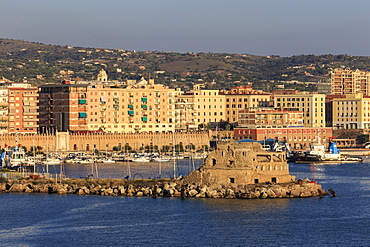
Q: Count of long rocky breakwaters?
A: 1